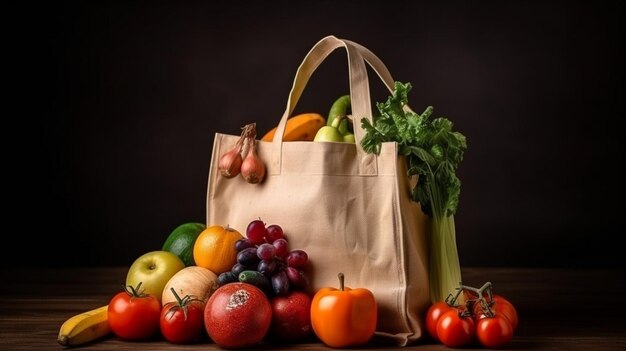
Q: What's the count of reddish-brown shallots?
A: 2